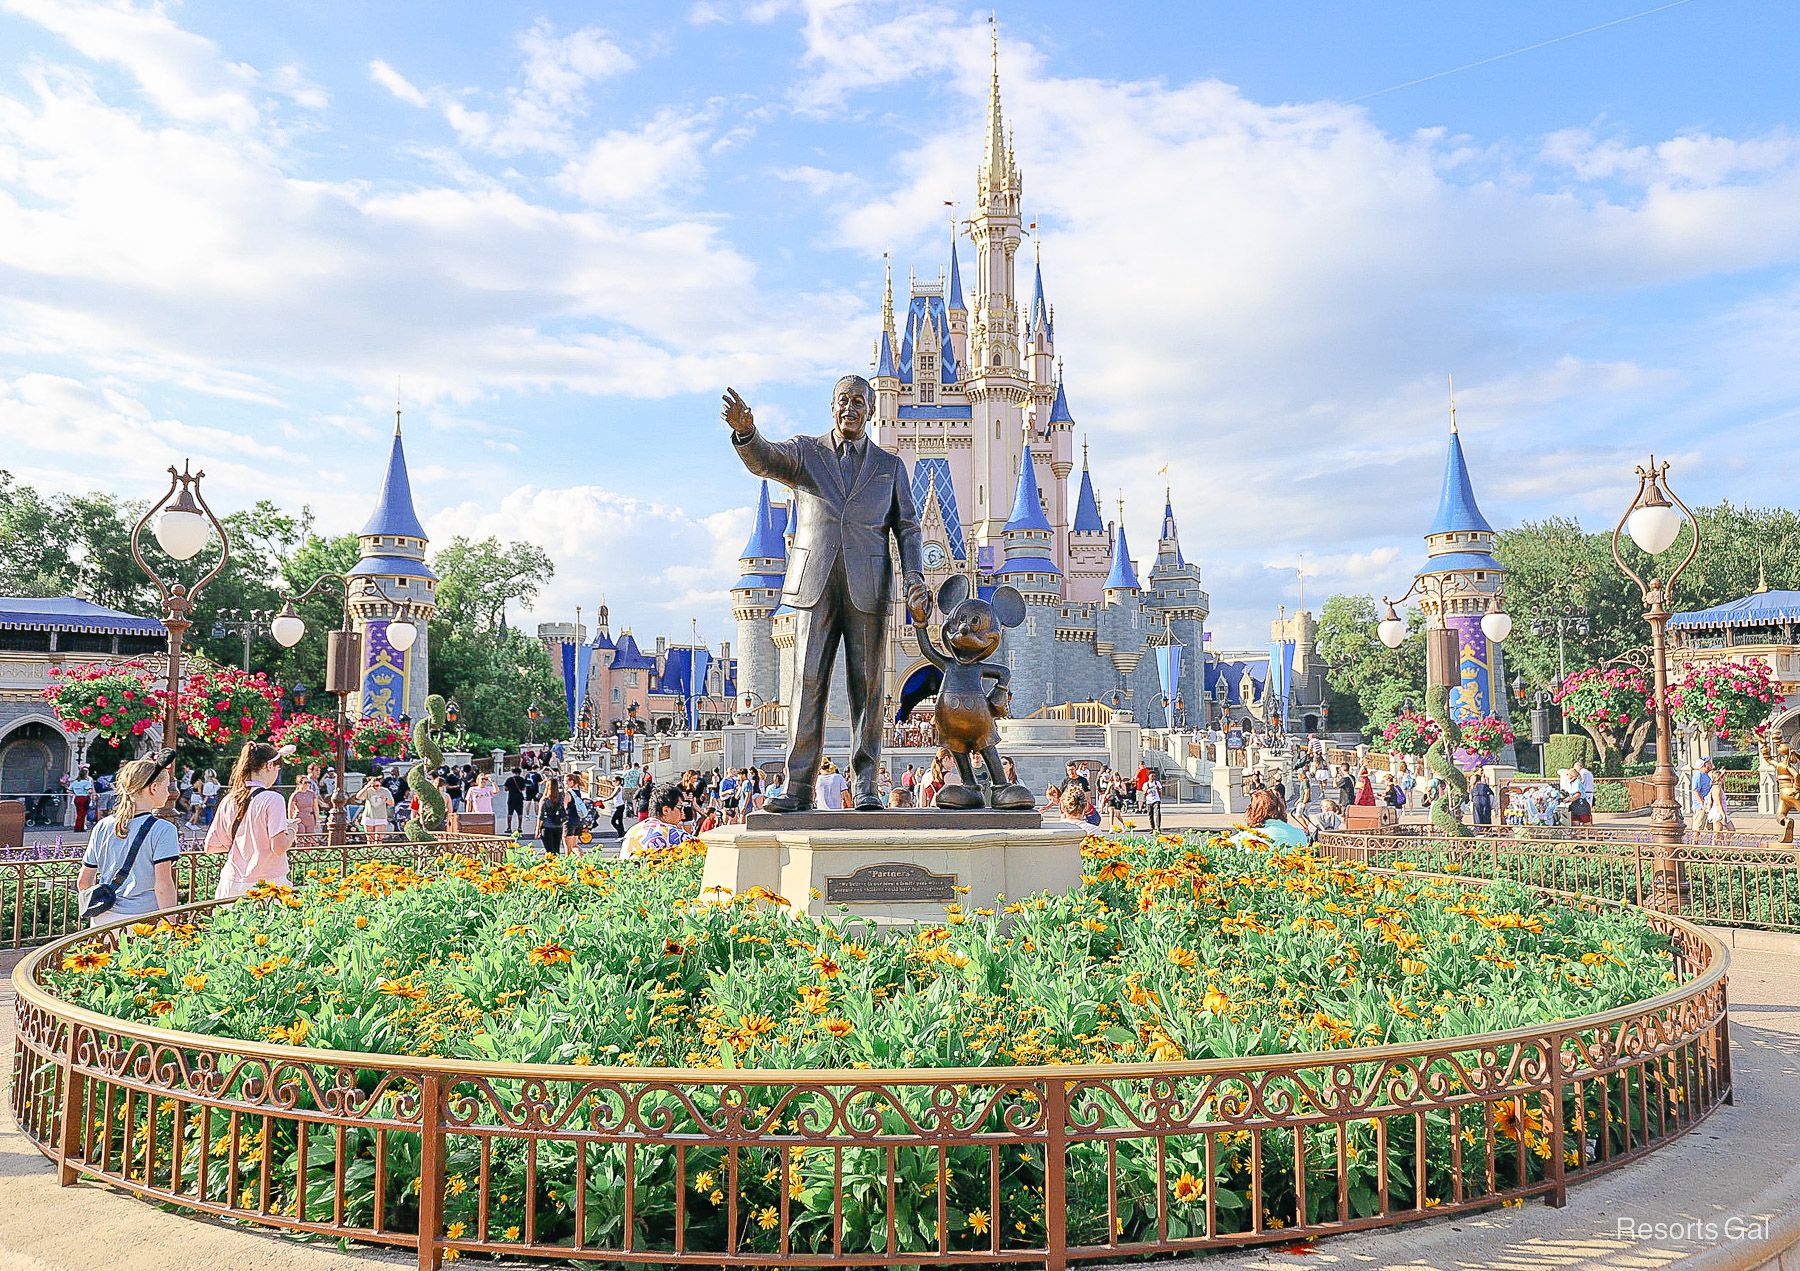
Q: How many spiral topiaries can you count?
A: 2